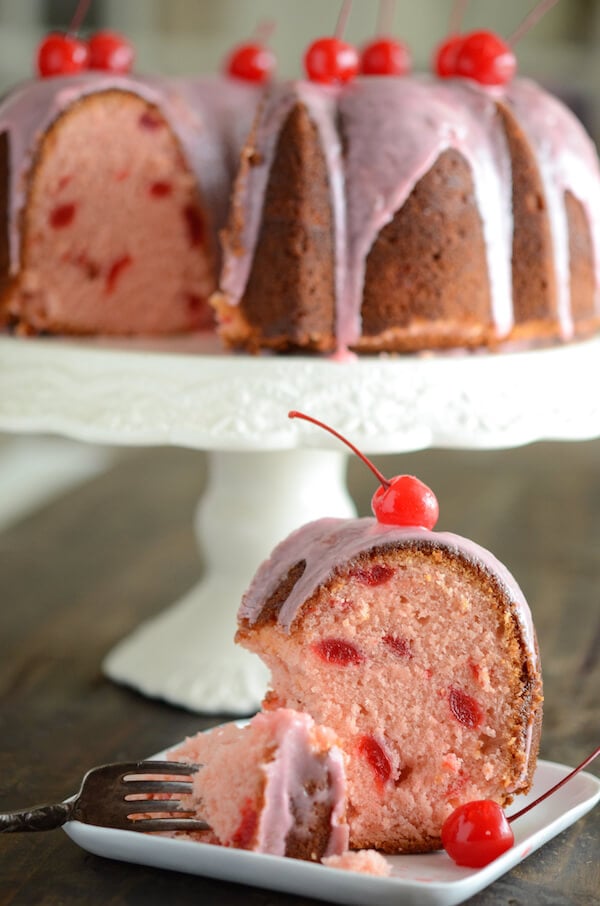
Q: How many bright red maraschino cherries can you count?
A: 9